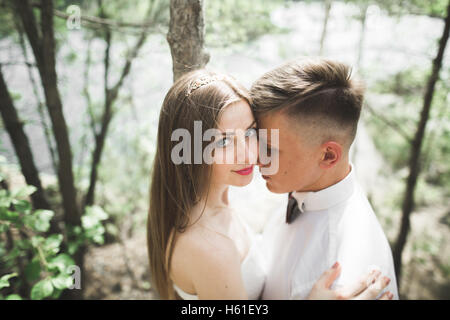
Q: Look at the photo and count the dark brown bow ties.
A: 1